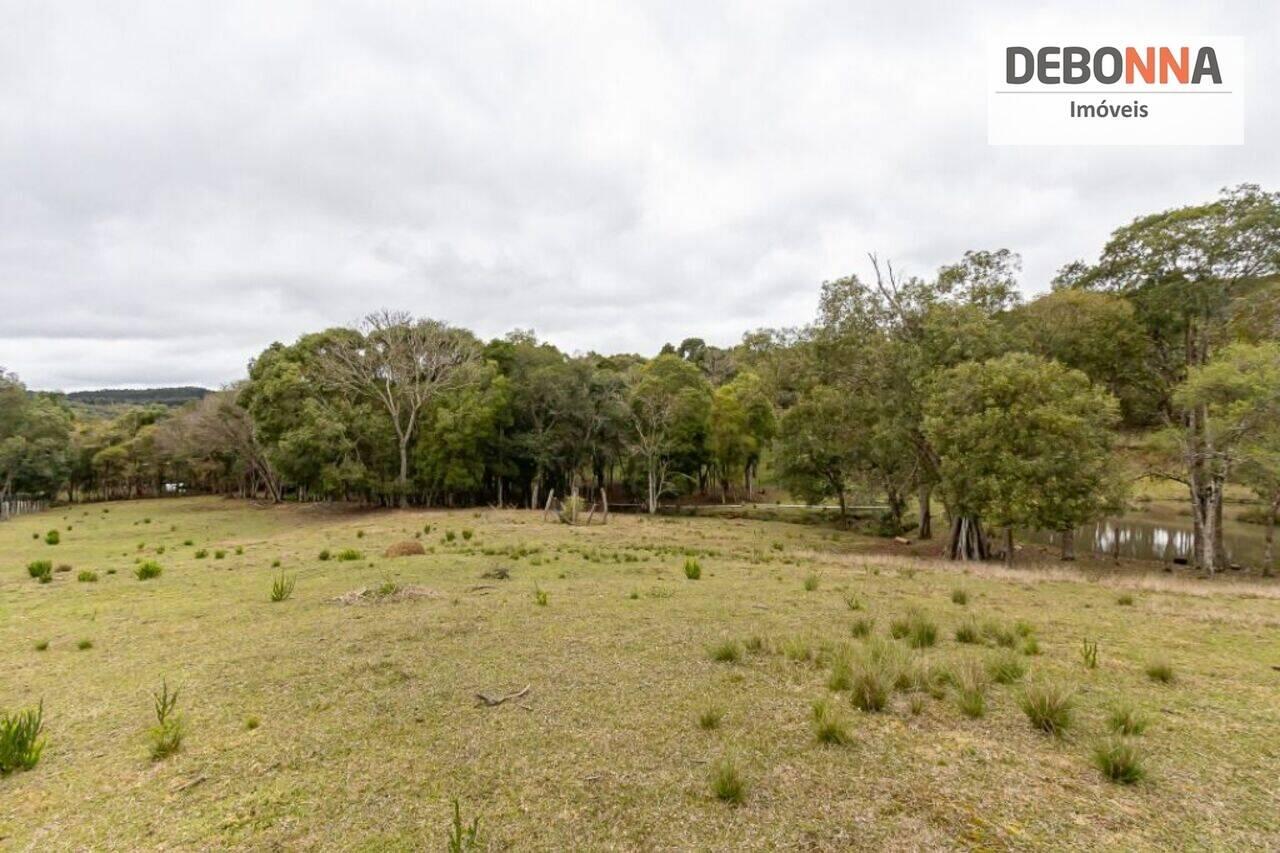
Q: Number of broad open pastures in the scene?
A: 1